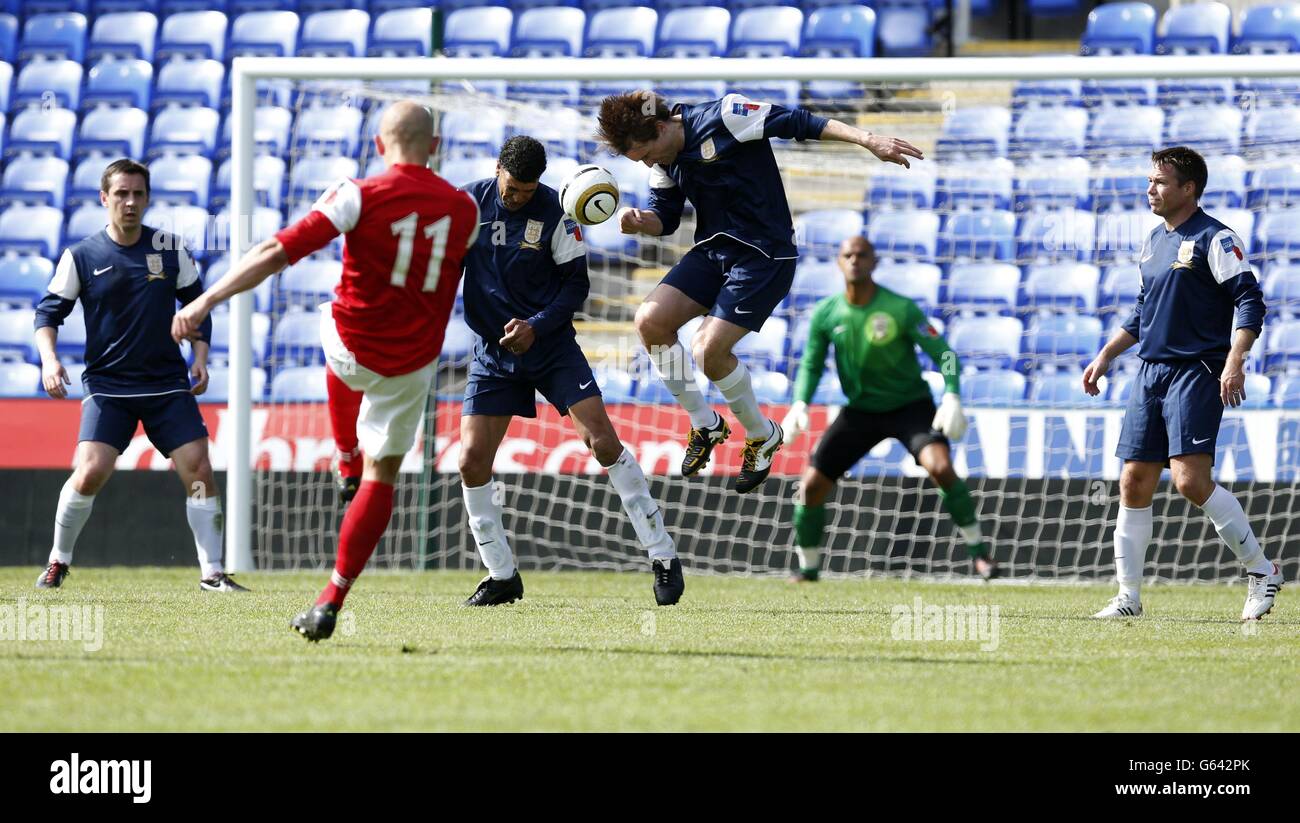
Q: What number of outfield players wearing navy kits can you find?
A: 4